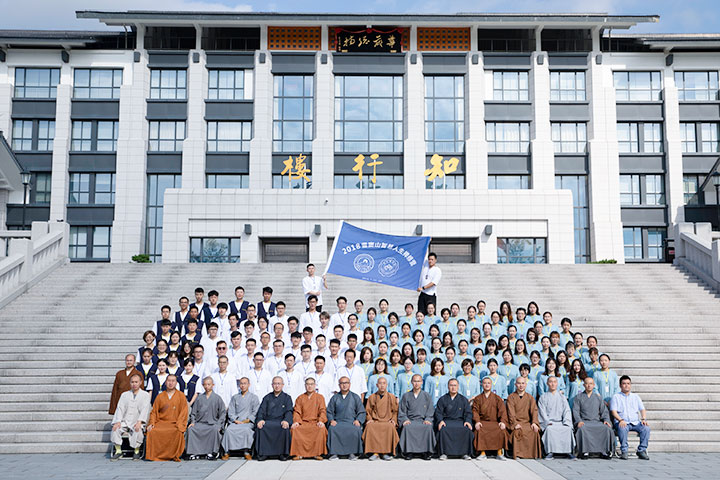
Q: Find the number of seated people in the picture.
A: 15